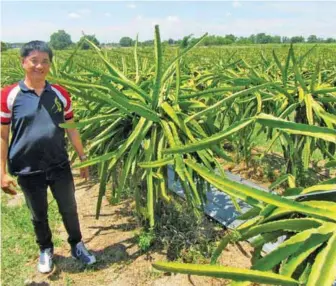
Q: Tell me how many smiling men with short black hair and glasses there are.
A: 0